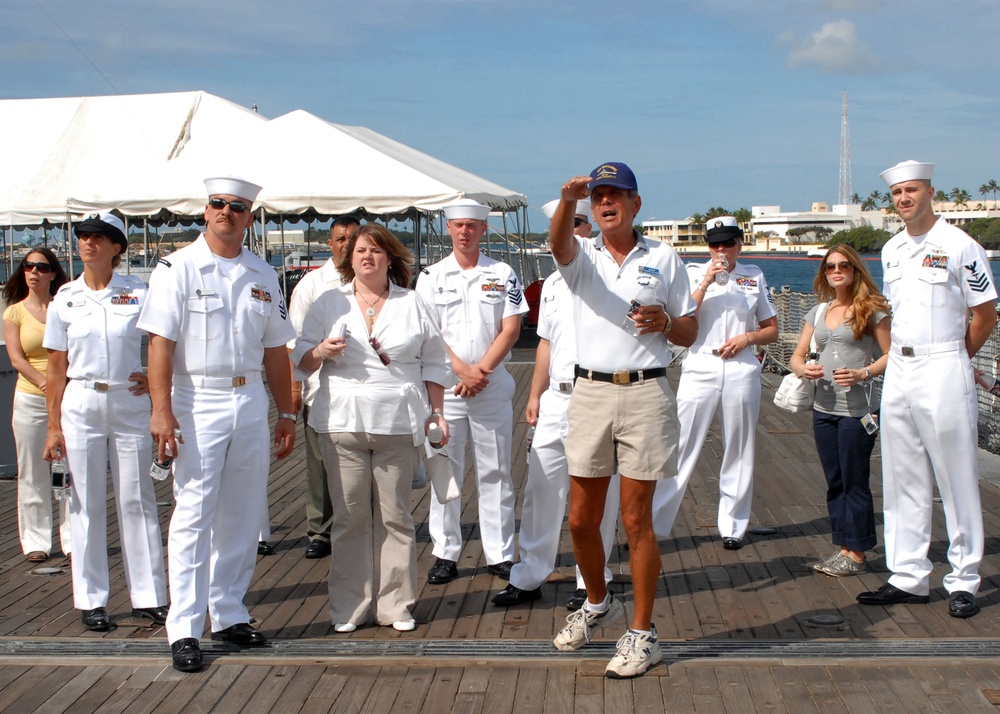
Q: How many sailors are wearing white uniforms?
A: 6